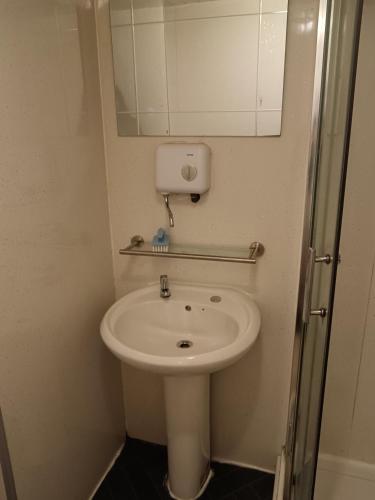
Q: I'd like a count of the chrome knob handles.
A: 2